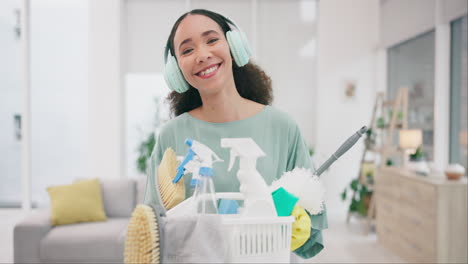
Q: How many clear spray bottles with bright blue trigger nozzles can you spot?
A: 2